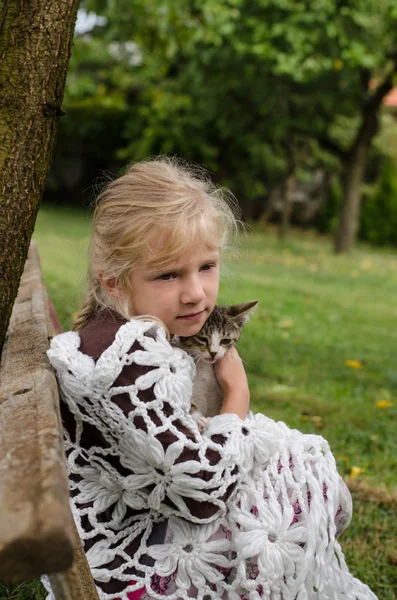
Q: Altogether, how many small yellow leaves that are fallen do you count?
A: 3